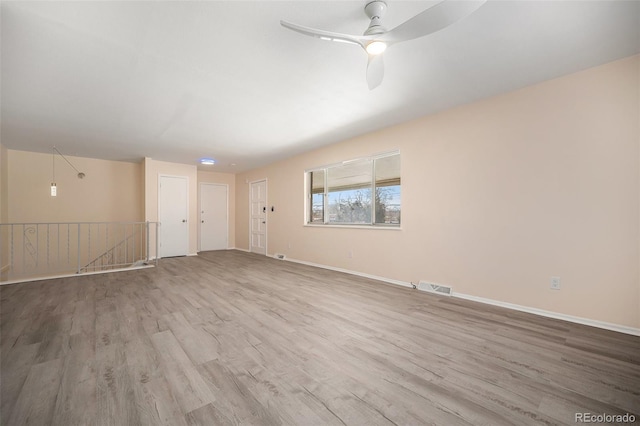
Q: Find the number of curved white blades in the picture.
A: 3